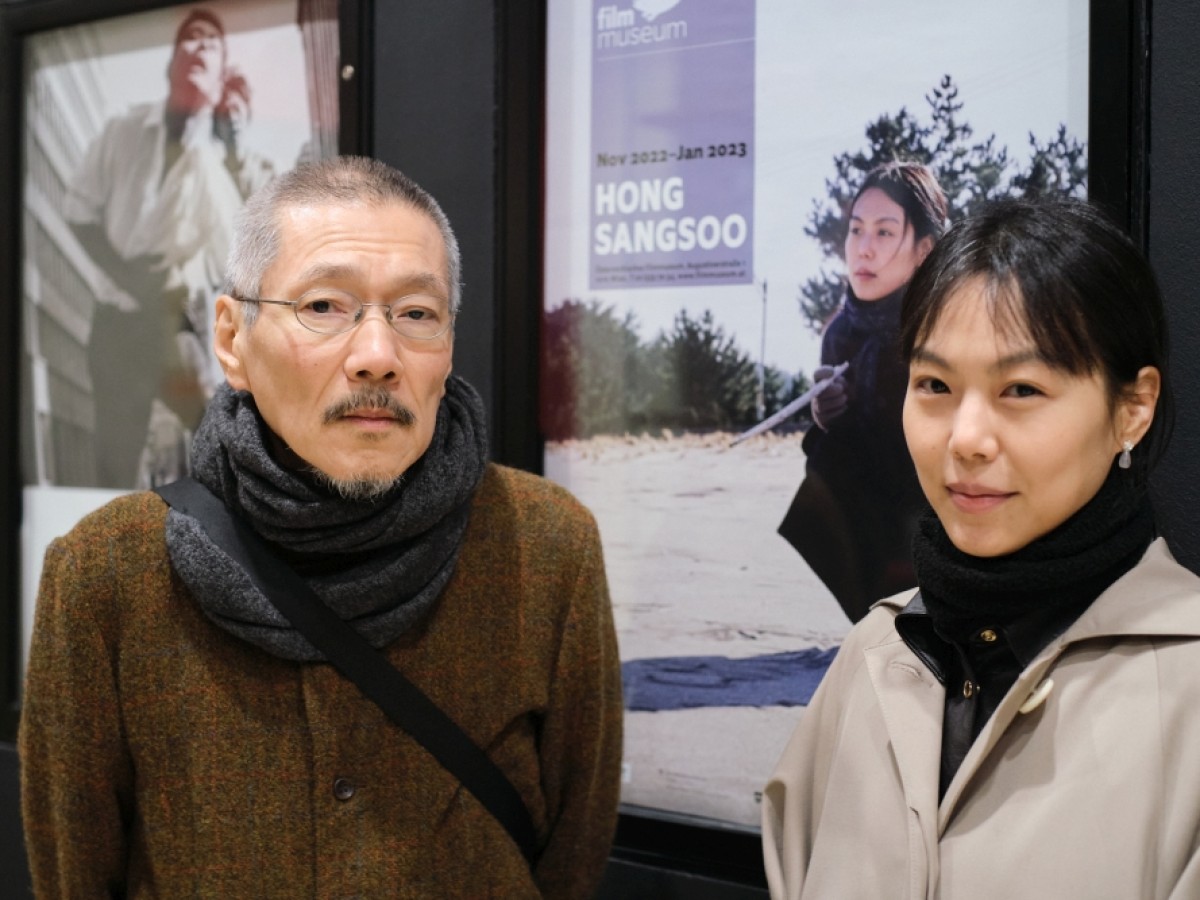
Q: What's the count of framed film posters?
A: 2